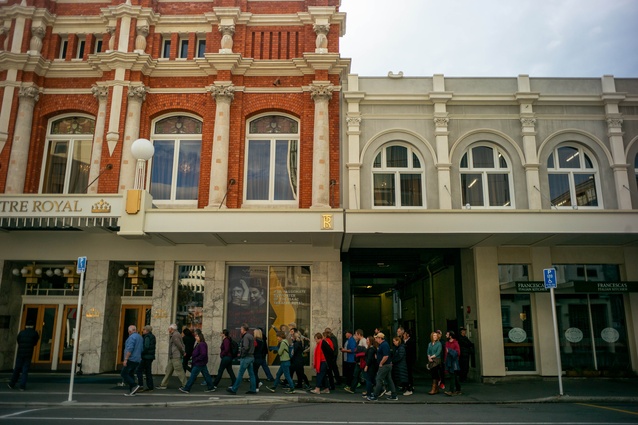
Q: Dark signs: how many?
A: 2